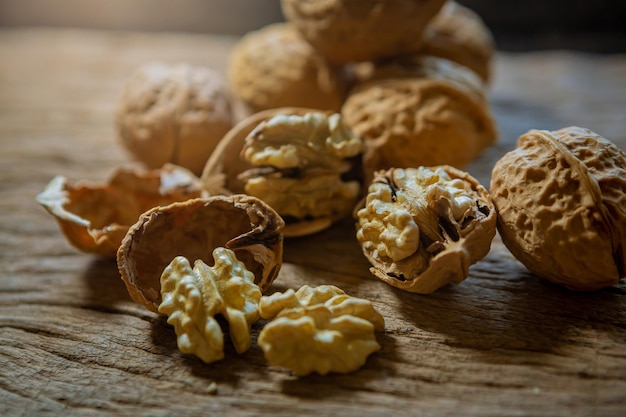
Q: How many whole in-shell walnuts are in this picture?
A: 6